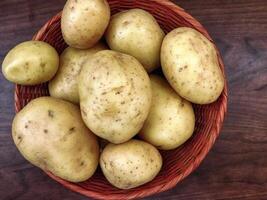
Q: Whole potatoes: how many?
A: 9